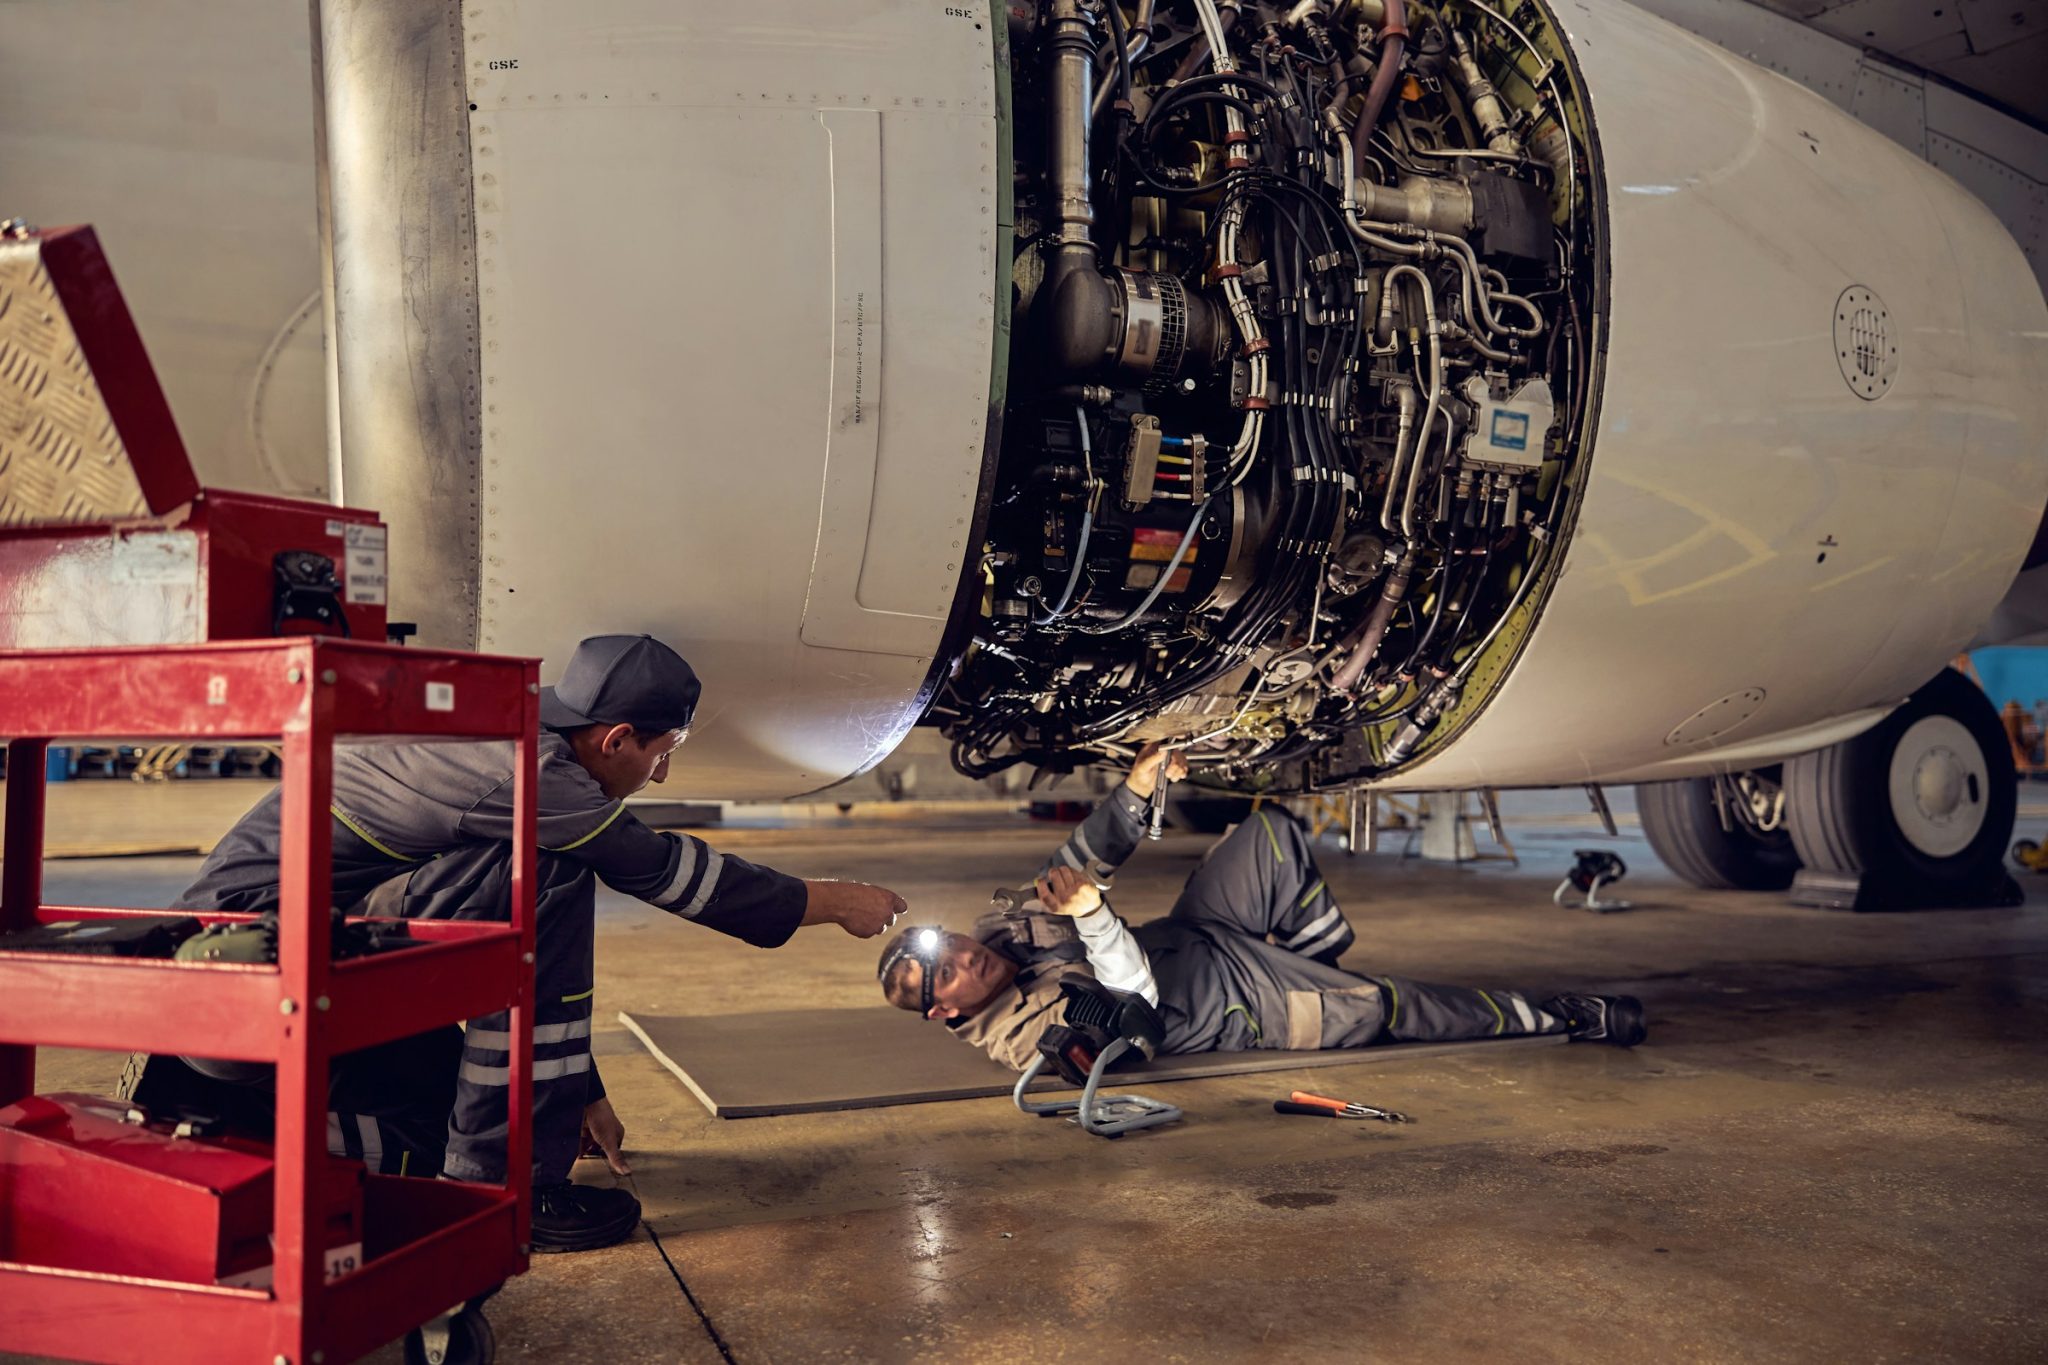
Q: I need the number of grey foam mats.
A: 1